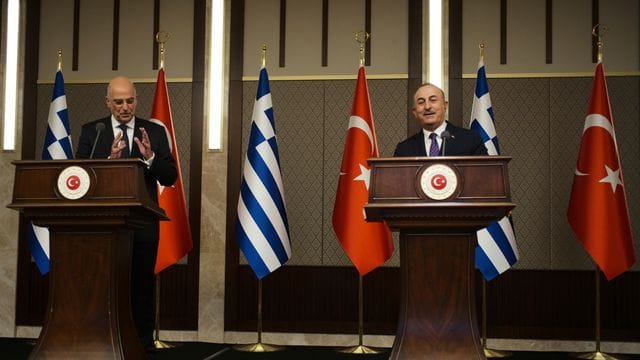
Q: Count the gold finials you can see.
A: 6